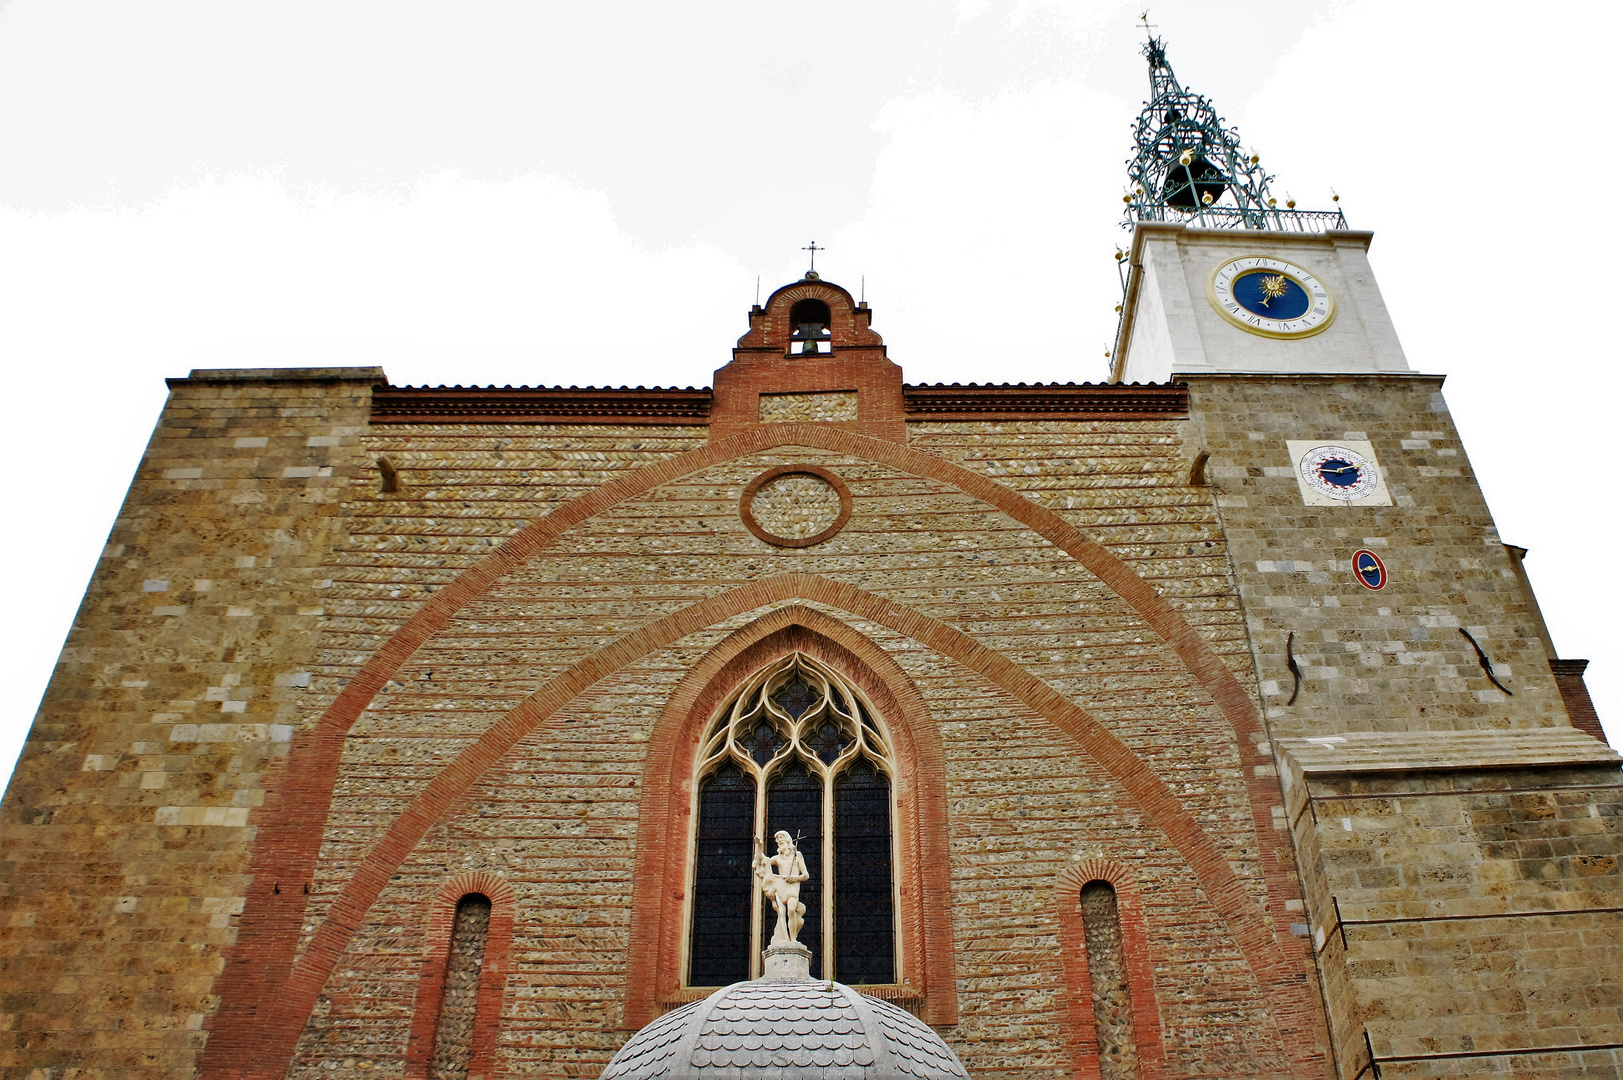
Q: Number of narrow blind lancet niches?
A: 2